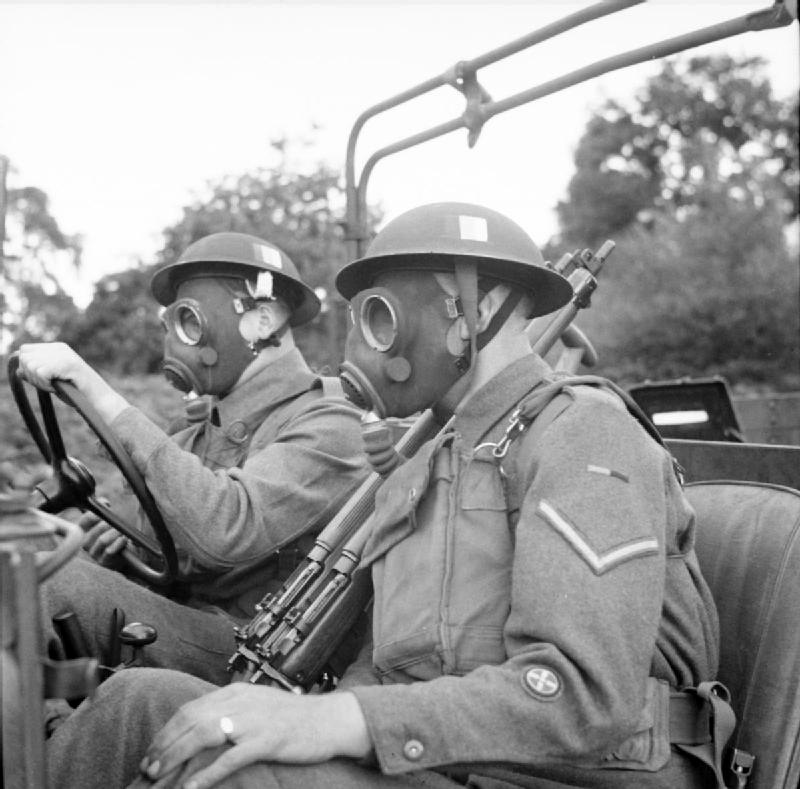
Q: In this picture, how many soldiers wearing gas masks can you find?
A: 2